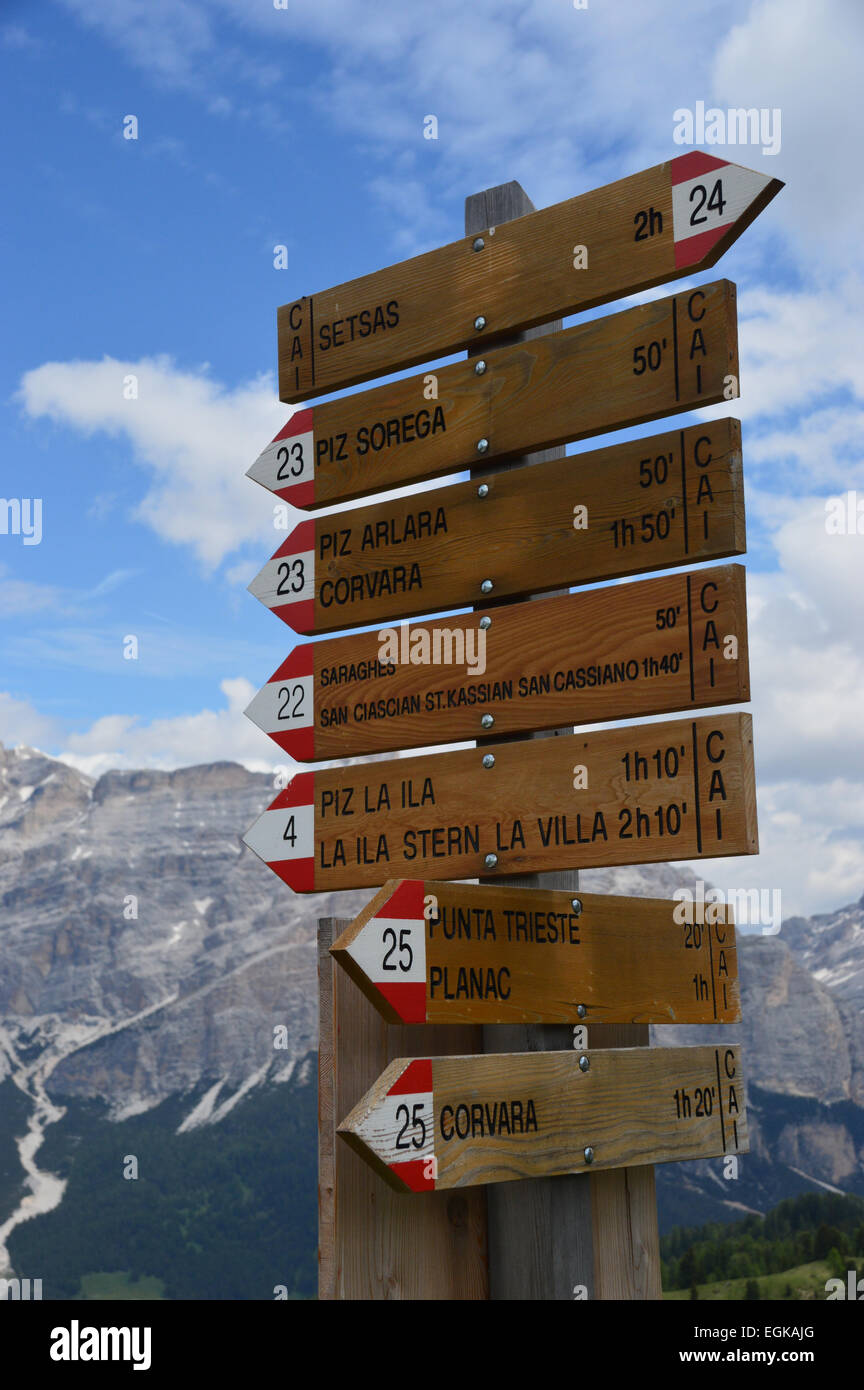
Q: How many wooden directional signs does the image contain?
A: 7